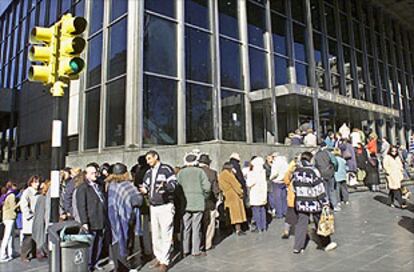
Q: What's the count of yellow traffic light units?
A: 2